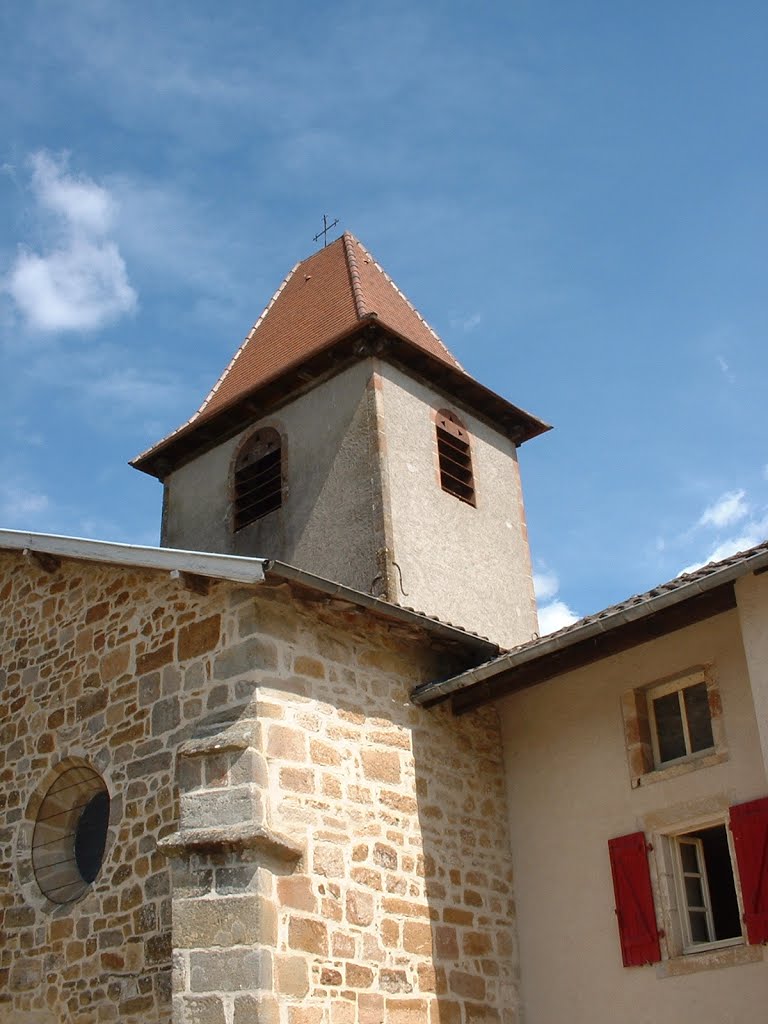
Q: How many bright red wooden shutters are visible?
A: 2